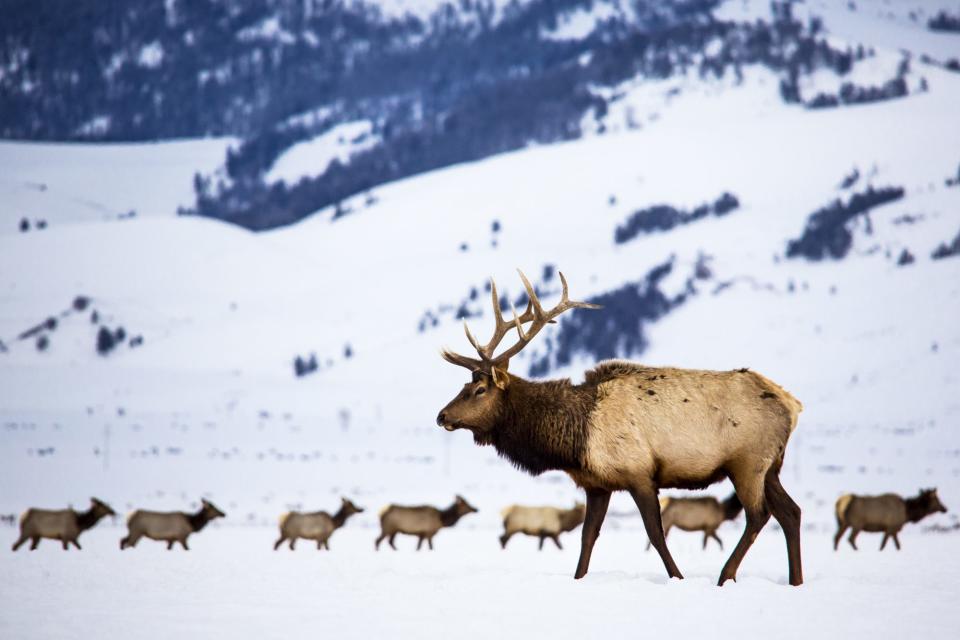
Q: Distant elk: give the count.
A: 7